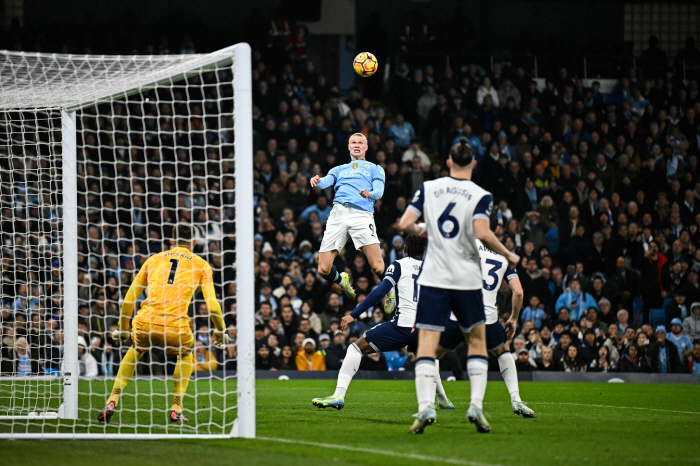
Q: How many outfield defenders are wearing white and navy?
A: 3